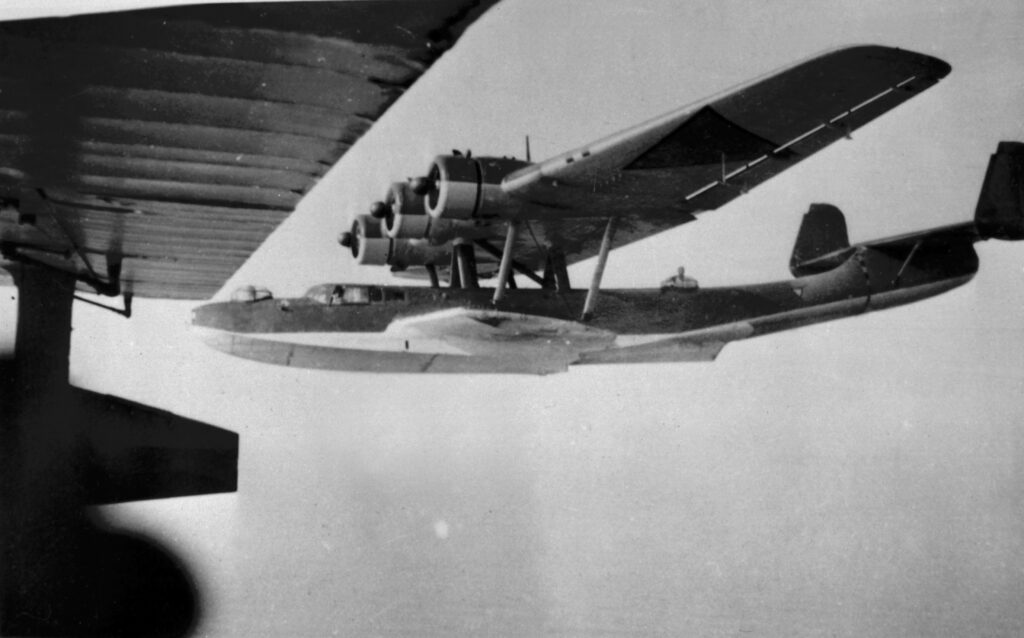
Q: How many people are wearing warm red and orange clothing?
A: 0